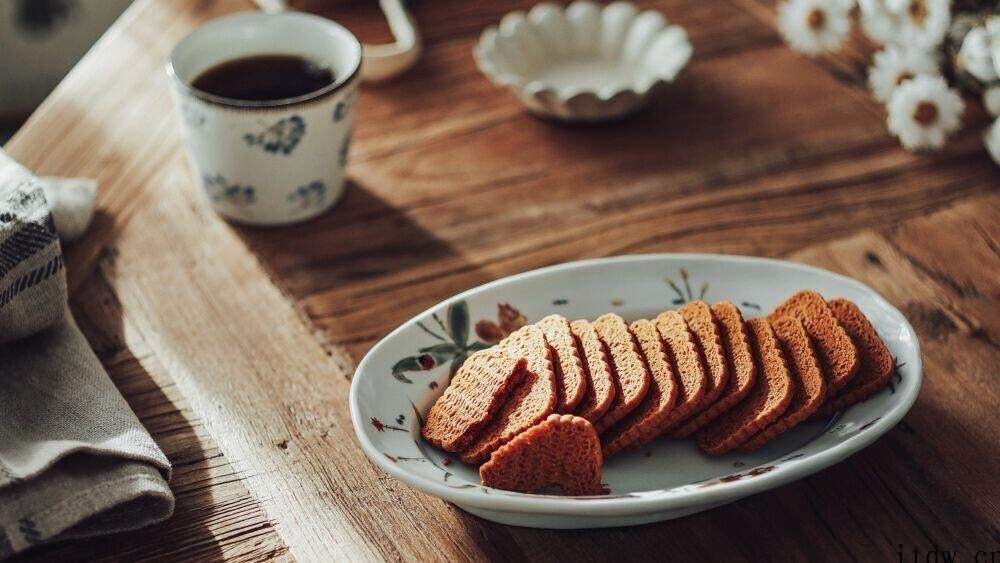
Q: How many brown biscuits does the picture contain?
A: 14